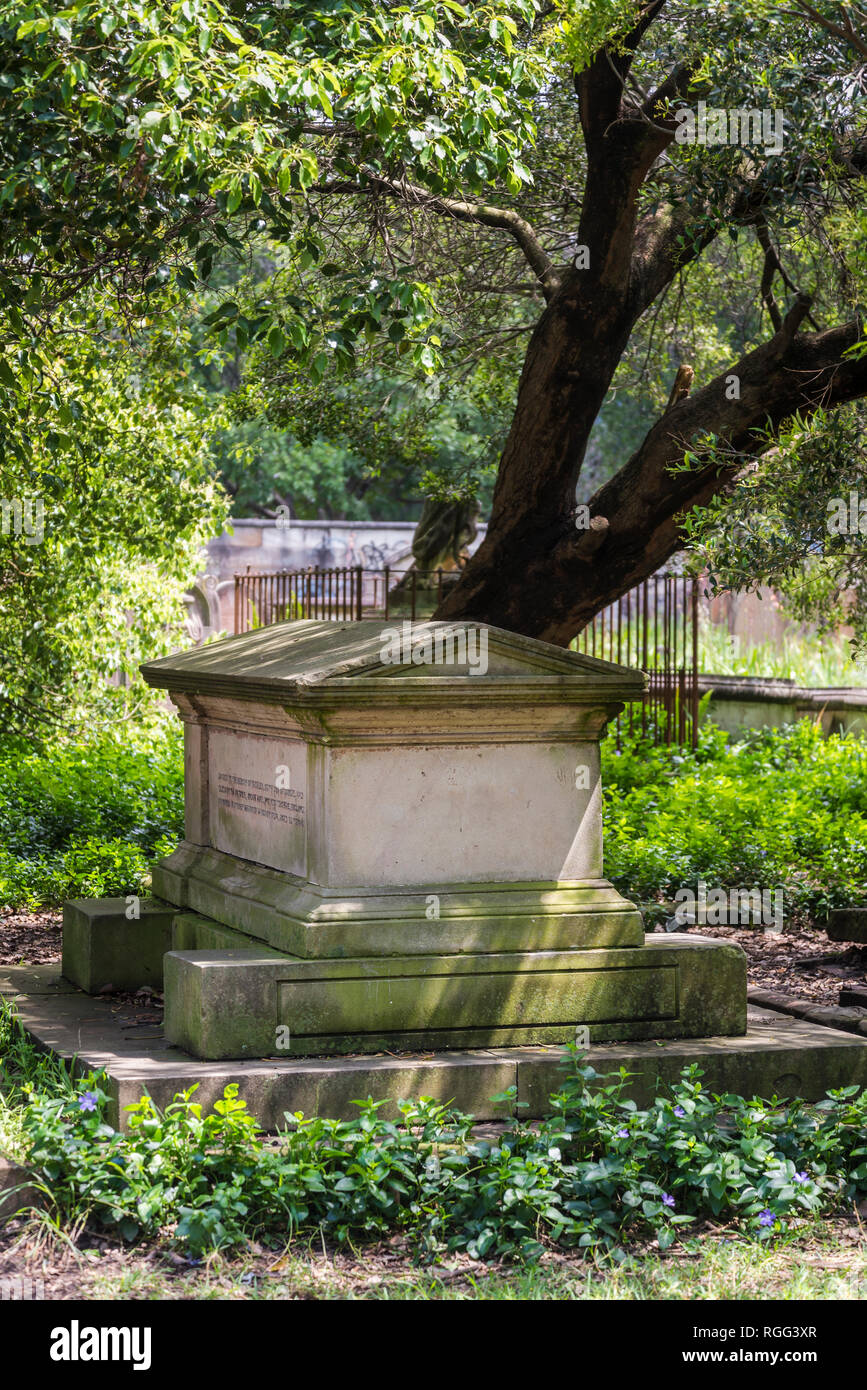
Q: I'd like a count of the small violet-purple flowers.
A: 6